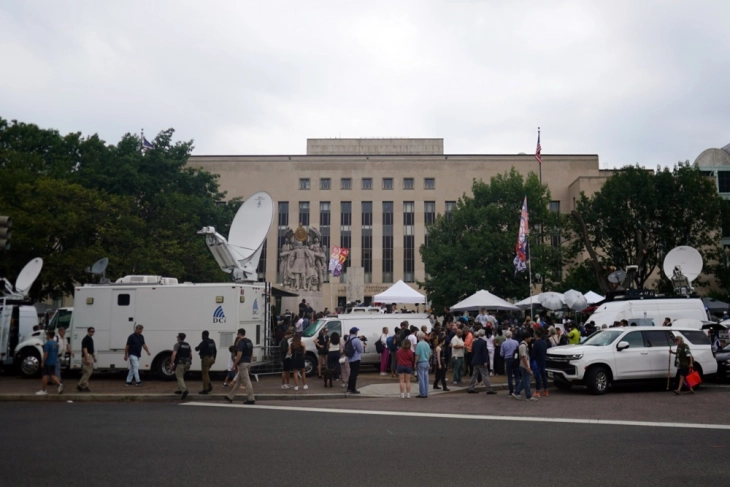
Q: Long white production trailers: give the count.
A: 1